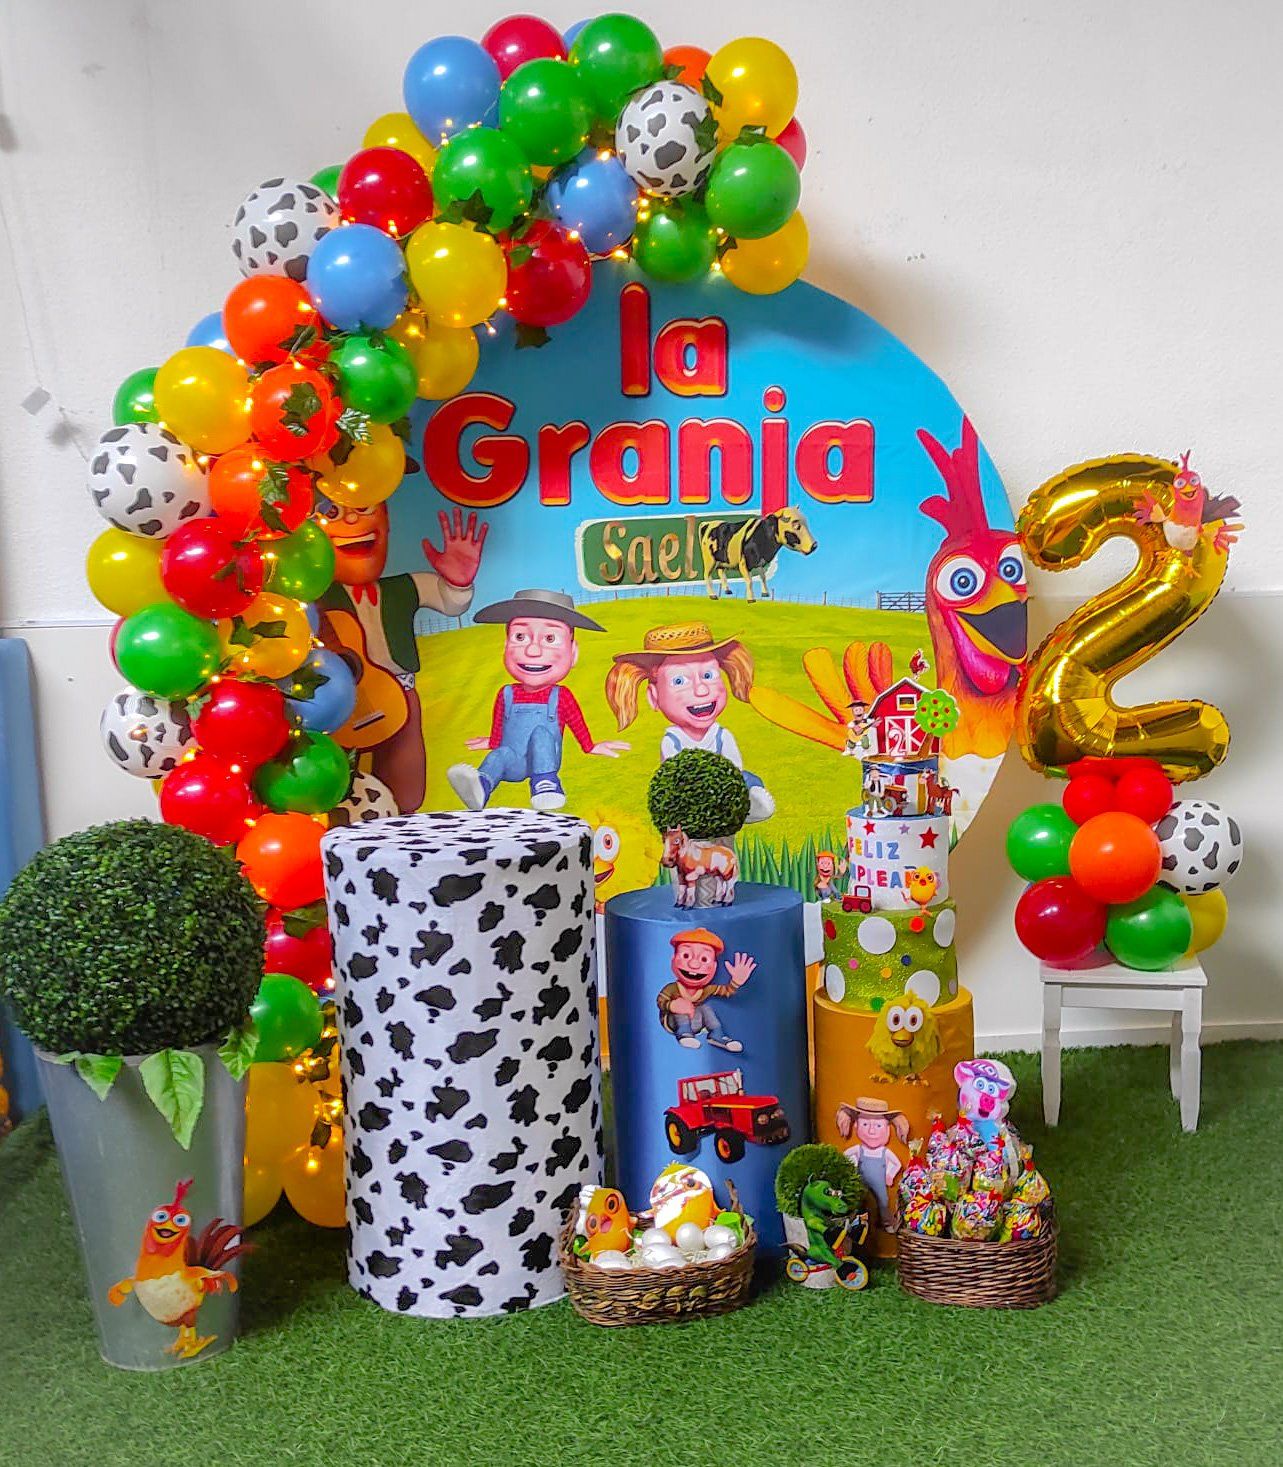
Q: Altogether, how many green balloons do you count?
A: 14